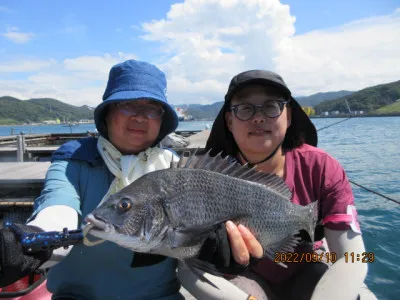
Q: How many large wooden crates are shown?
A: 0